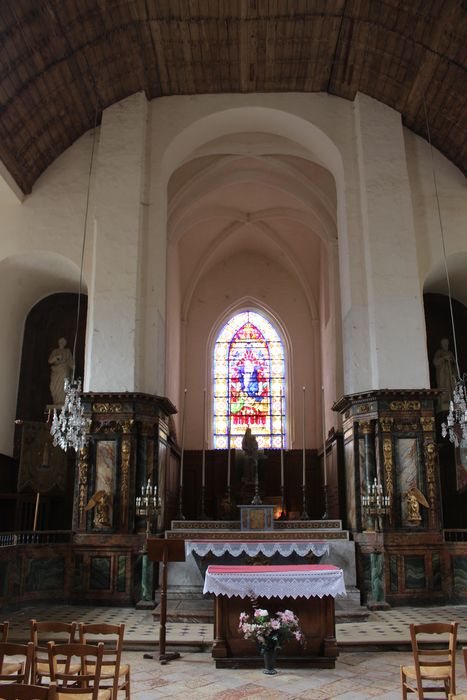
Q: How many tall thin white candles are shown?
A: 6